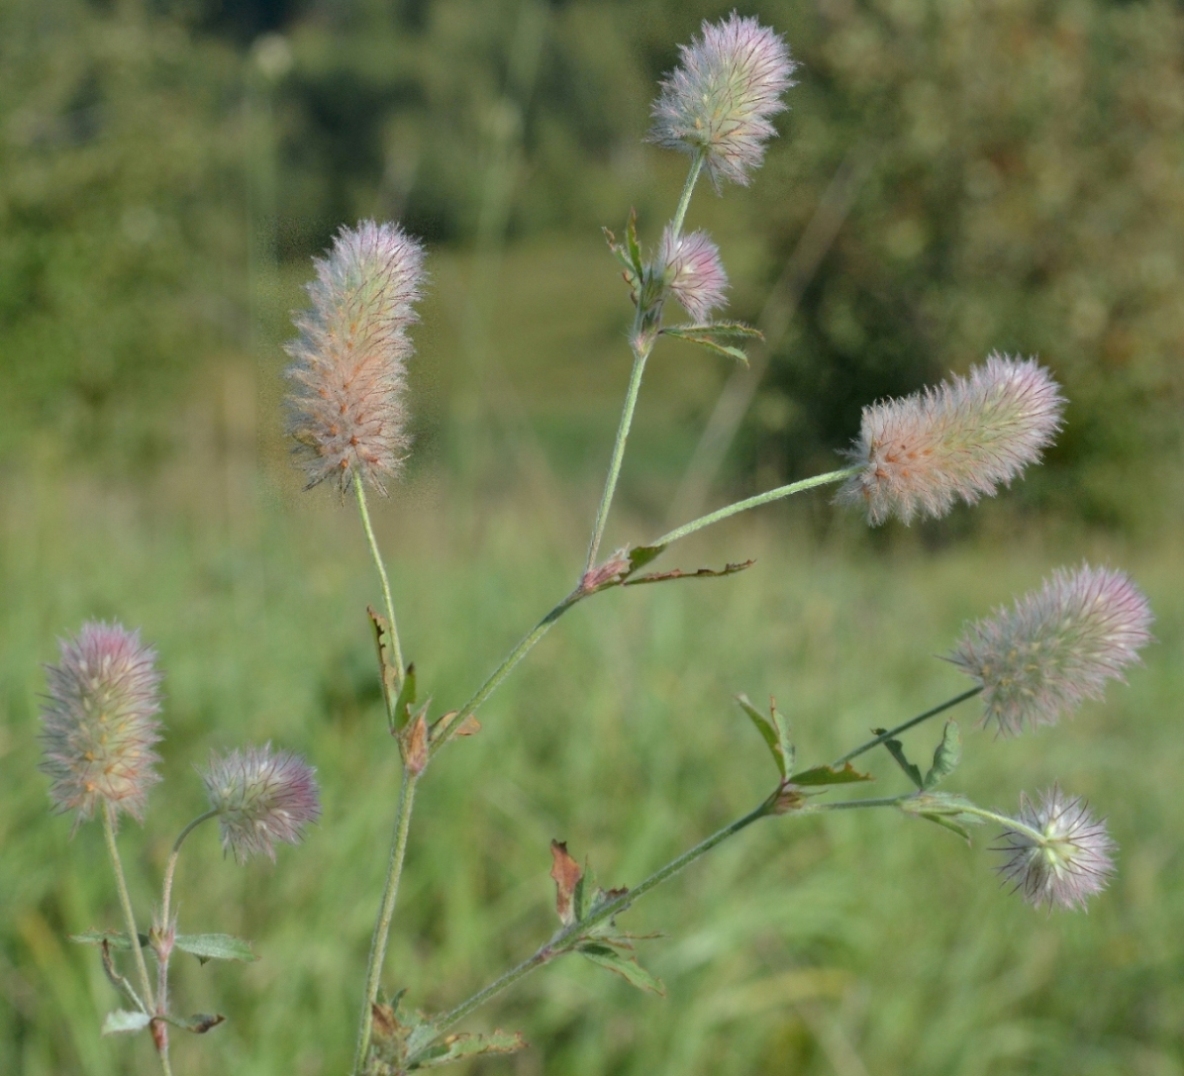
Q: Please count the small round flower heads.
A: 3